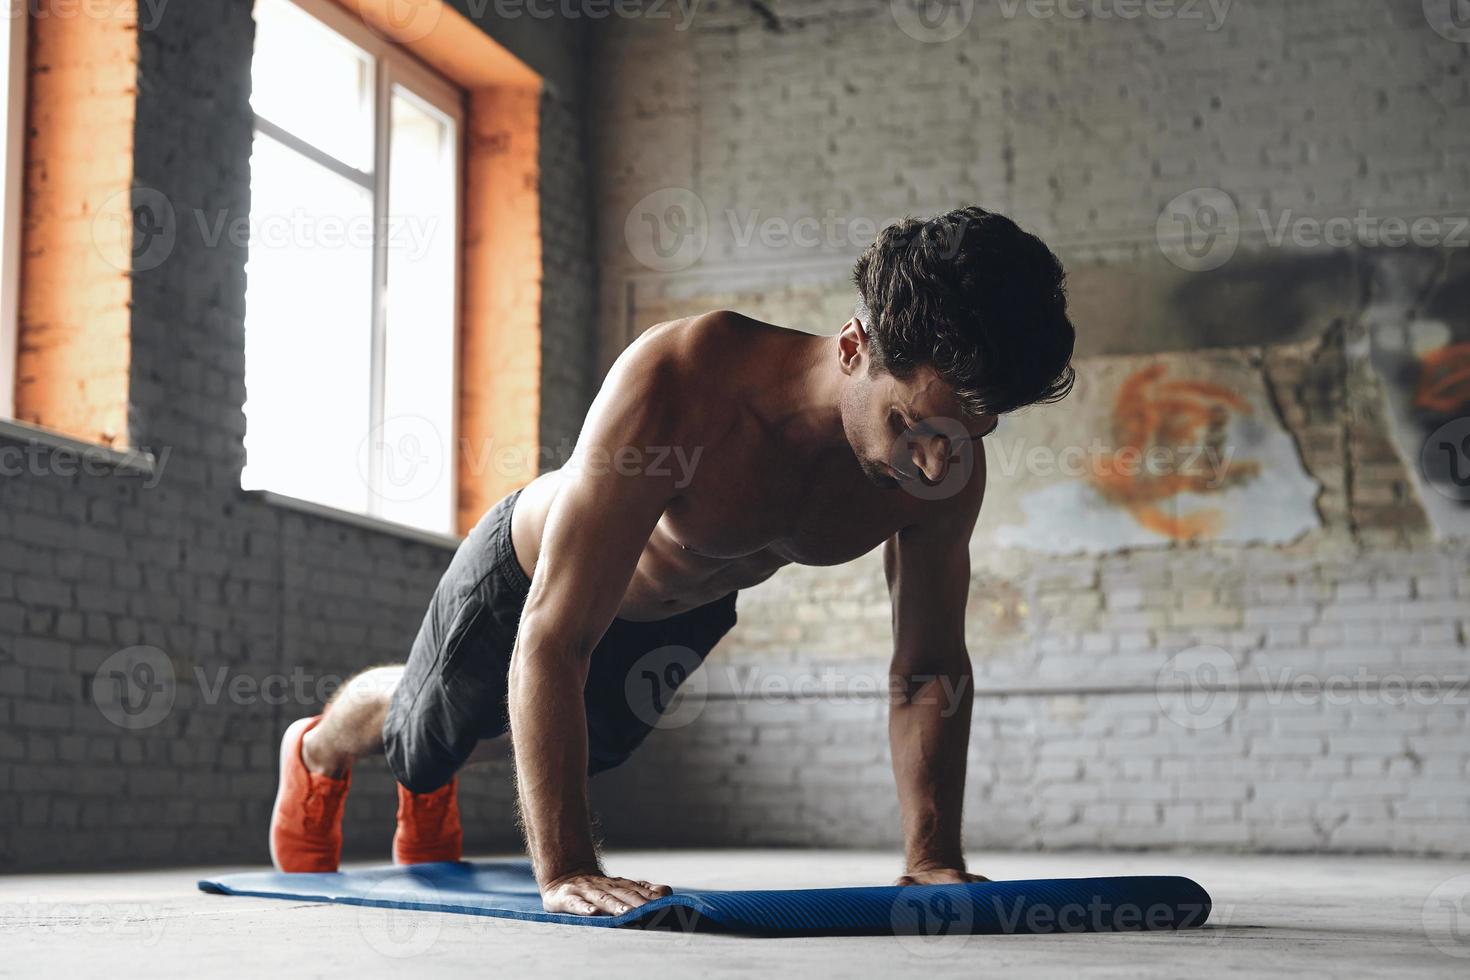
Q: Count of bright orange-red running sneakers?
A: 2